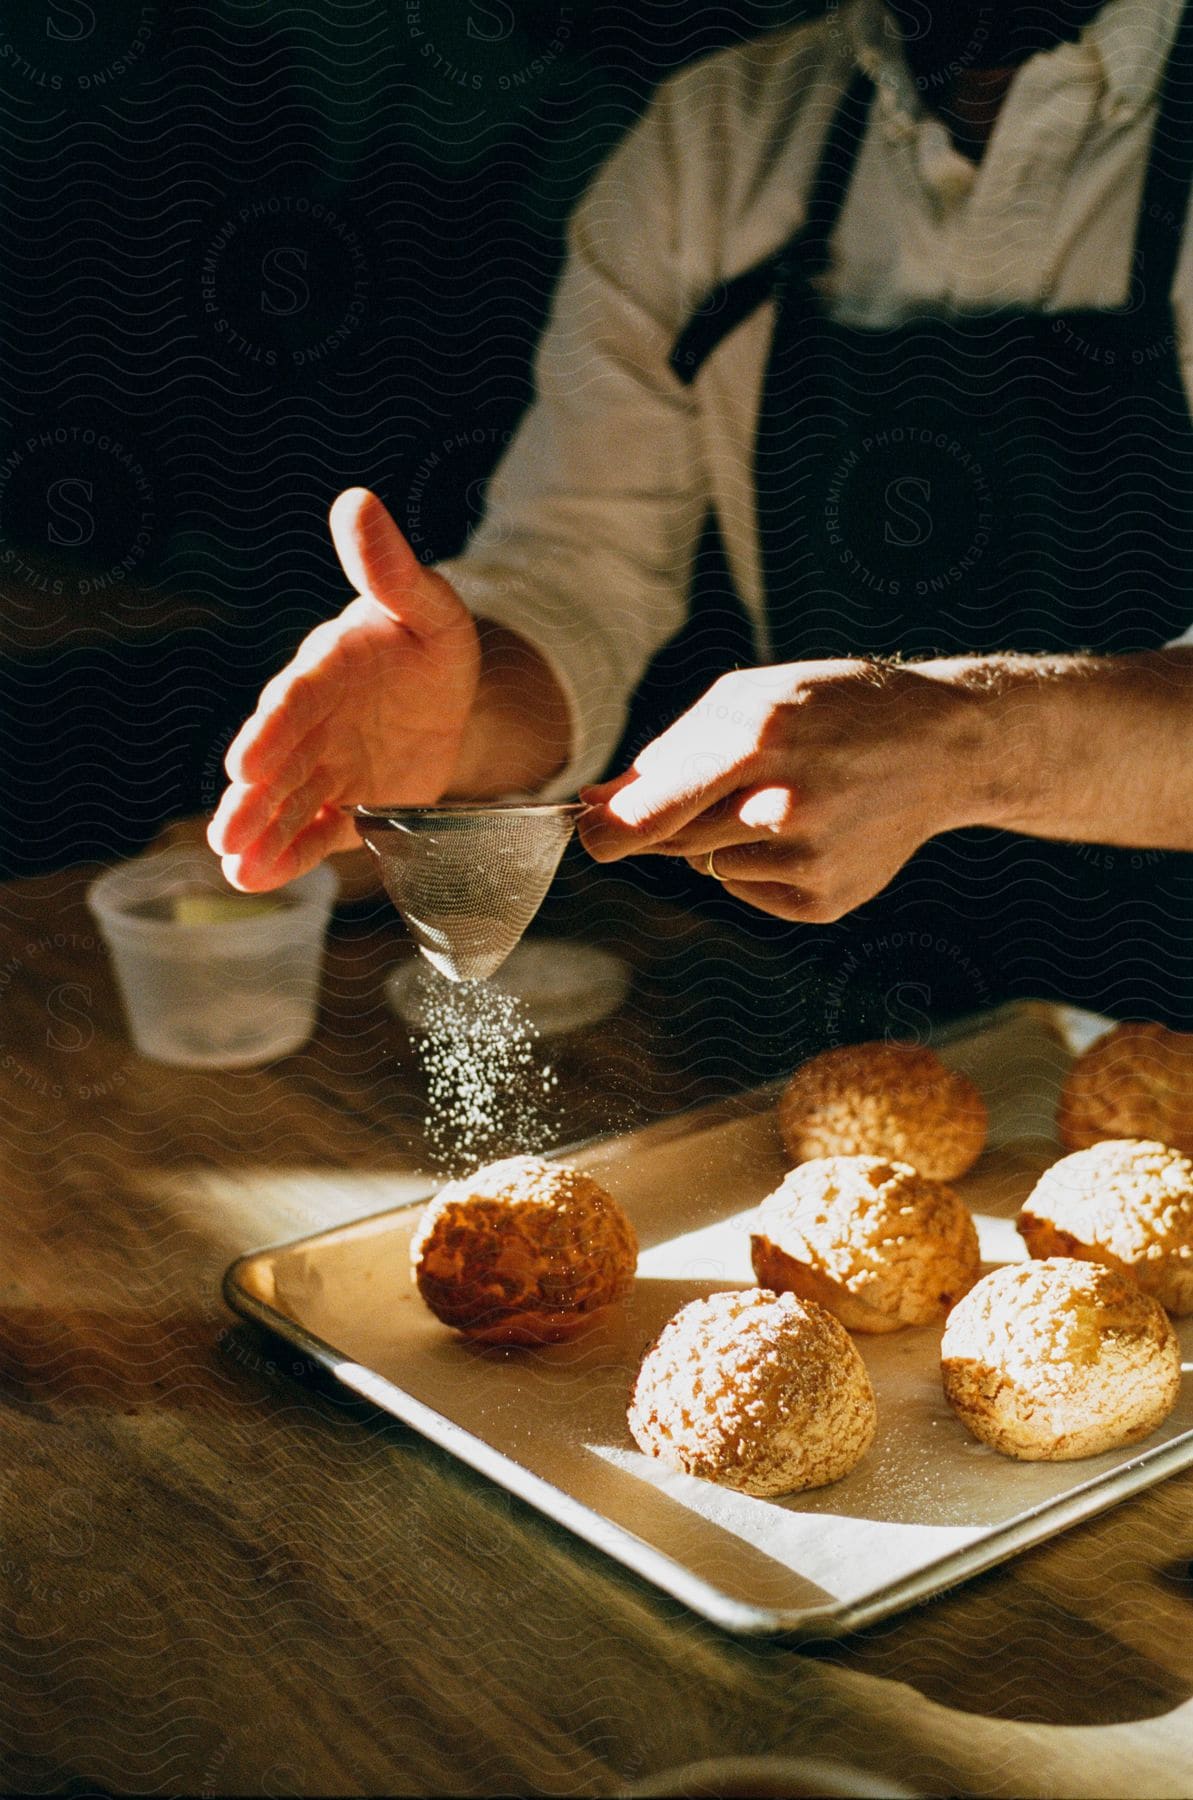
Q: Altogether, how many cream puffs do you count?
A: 7